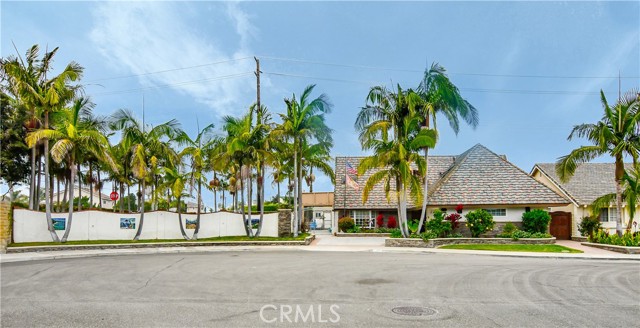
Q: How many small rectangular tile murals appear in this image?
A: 4